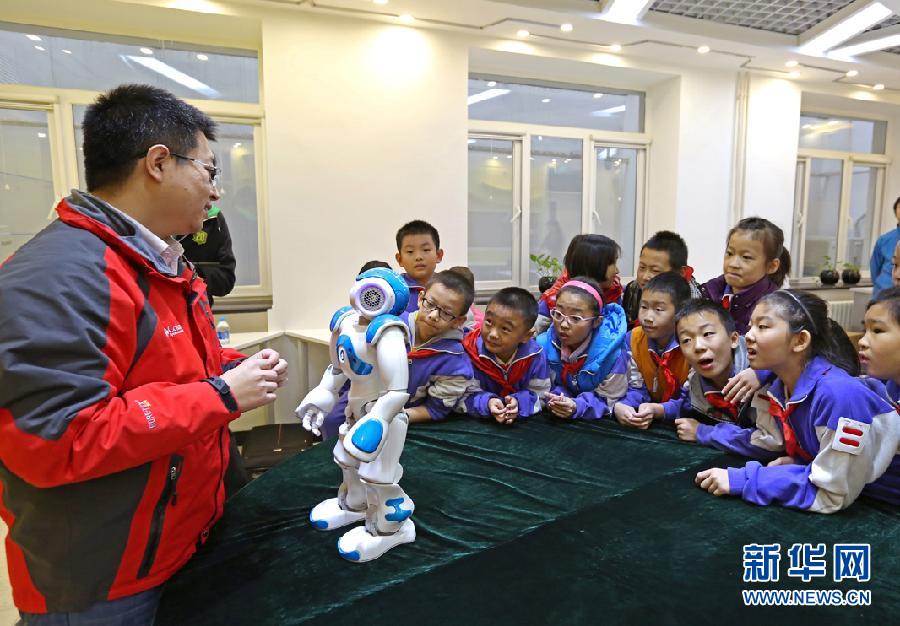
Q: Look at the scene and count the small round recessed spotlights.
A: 10